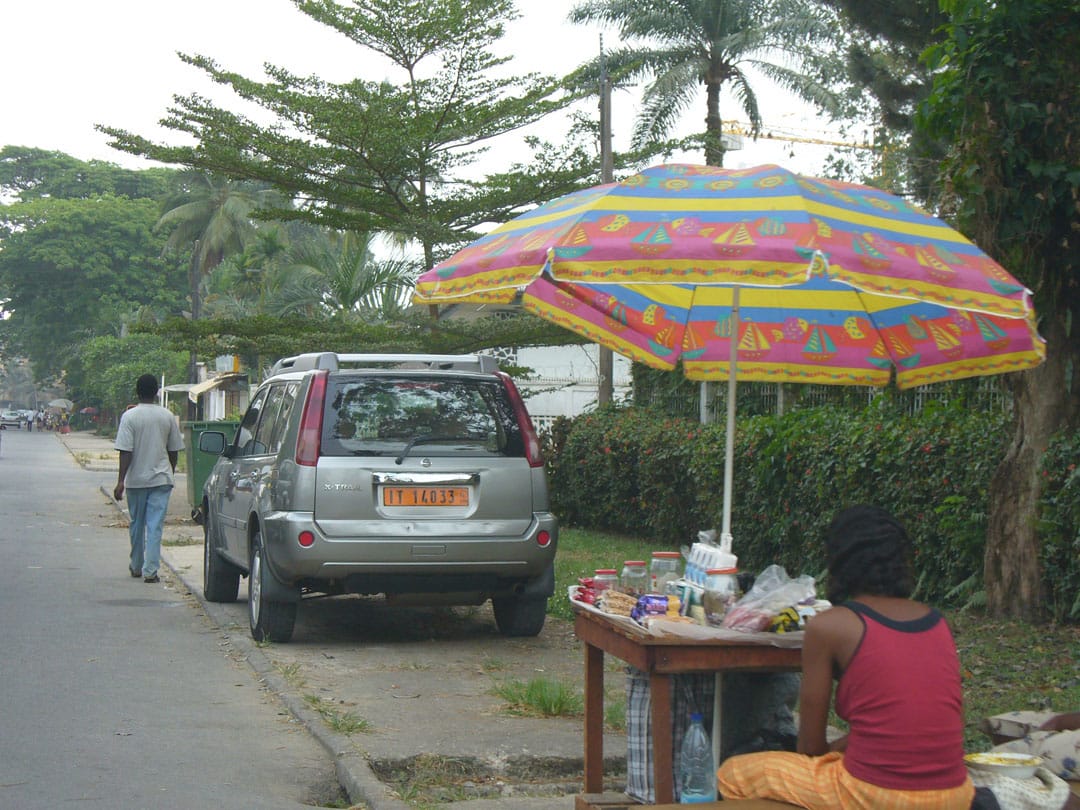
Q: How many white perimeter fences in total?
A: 1